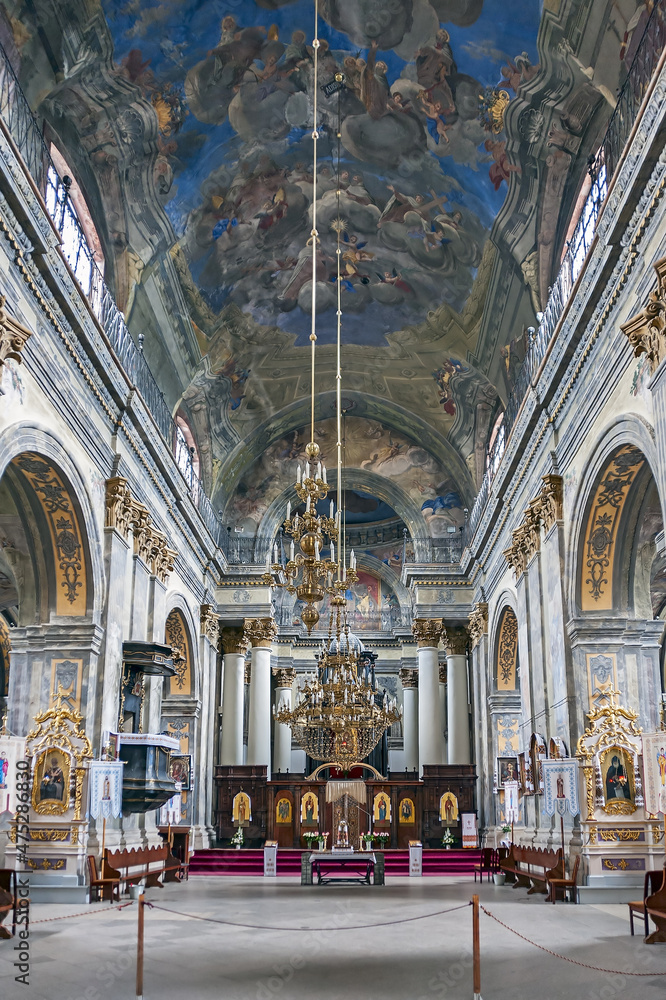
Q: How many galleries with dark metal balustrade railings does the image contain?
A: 2